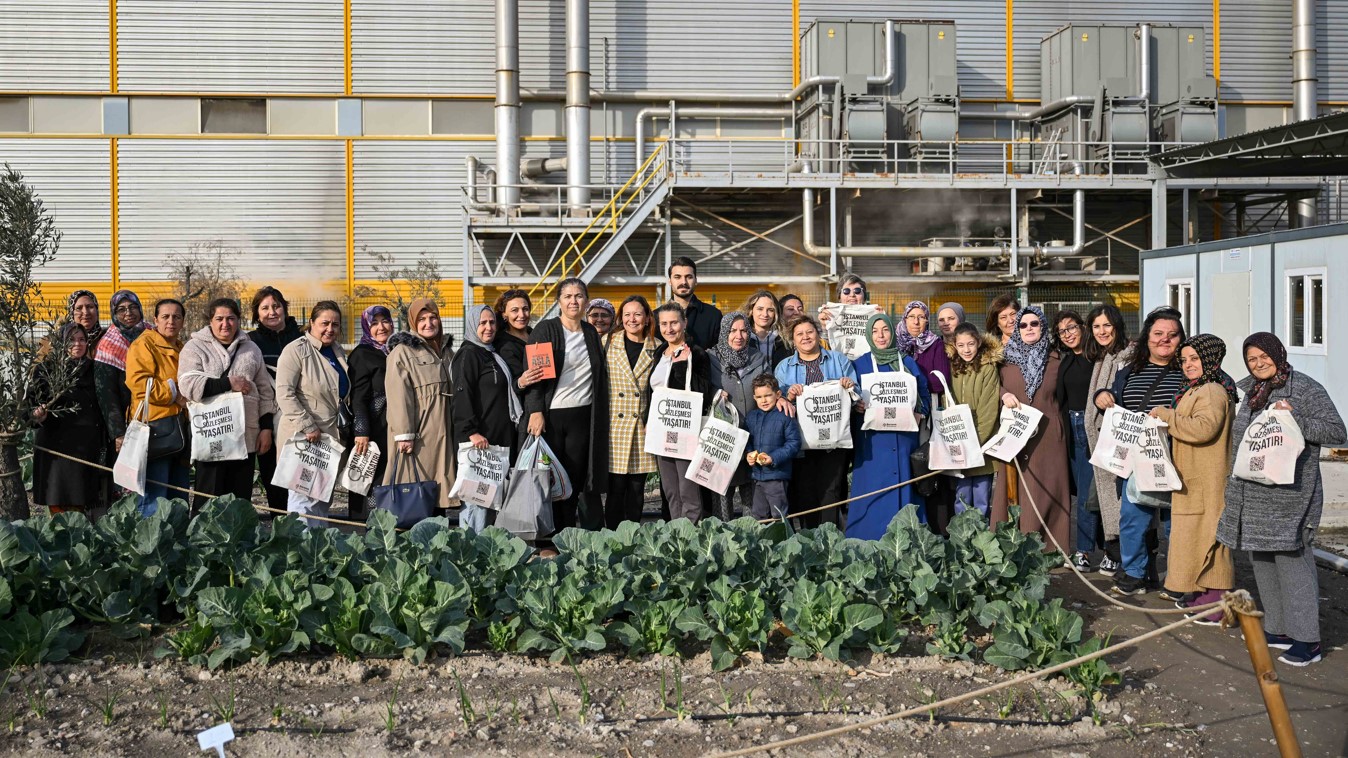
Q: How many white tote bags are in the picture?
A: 15